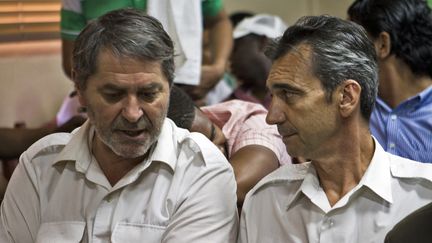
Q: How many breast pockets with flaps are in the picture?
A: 2